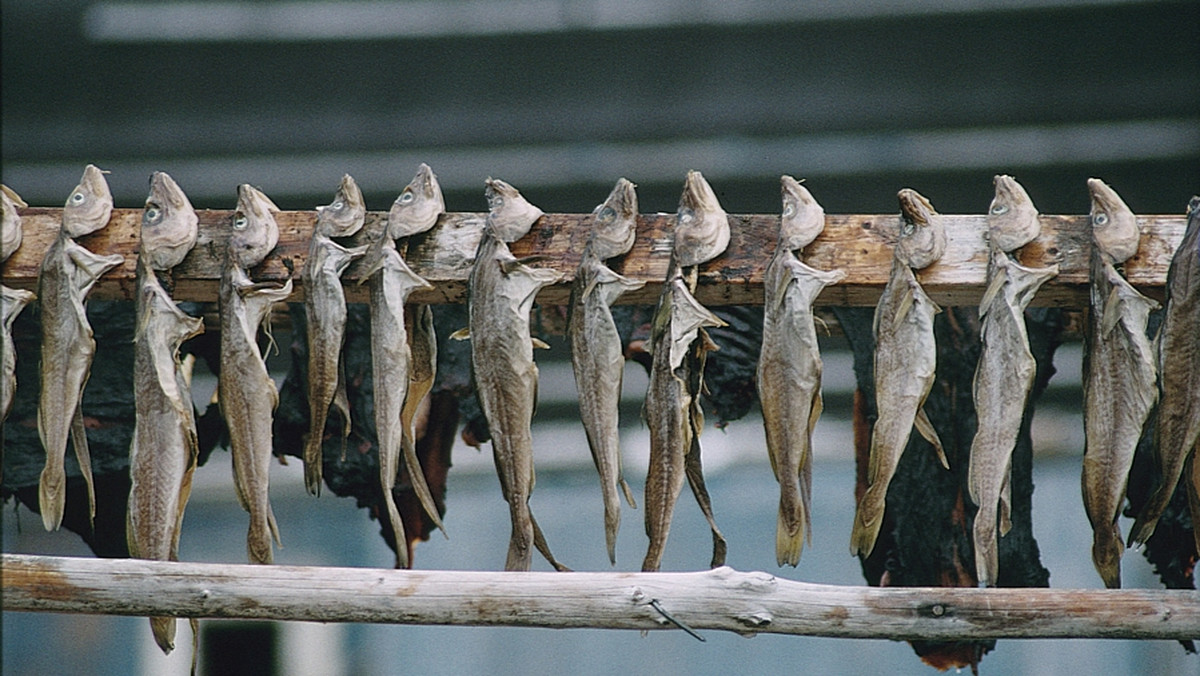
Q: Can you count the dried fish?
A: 14